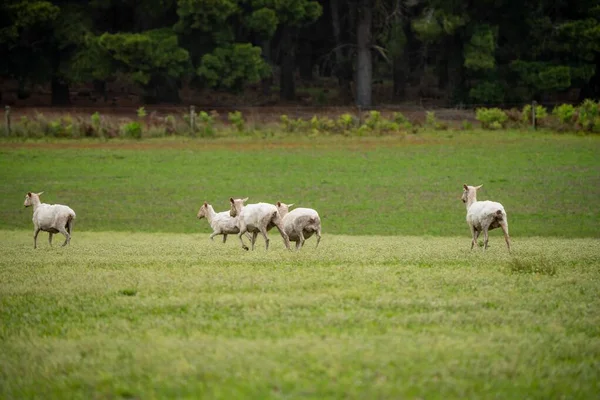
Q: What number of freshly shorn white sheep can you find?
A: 5